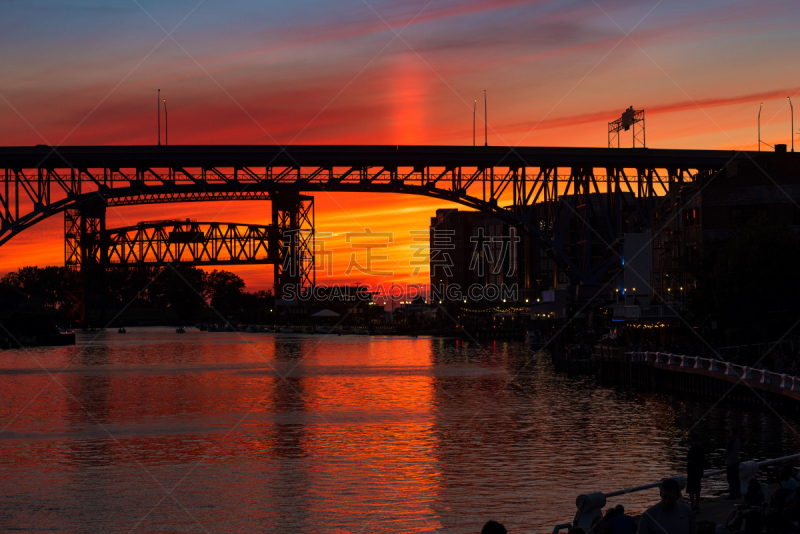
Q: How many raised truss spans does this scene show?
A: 1